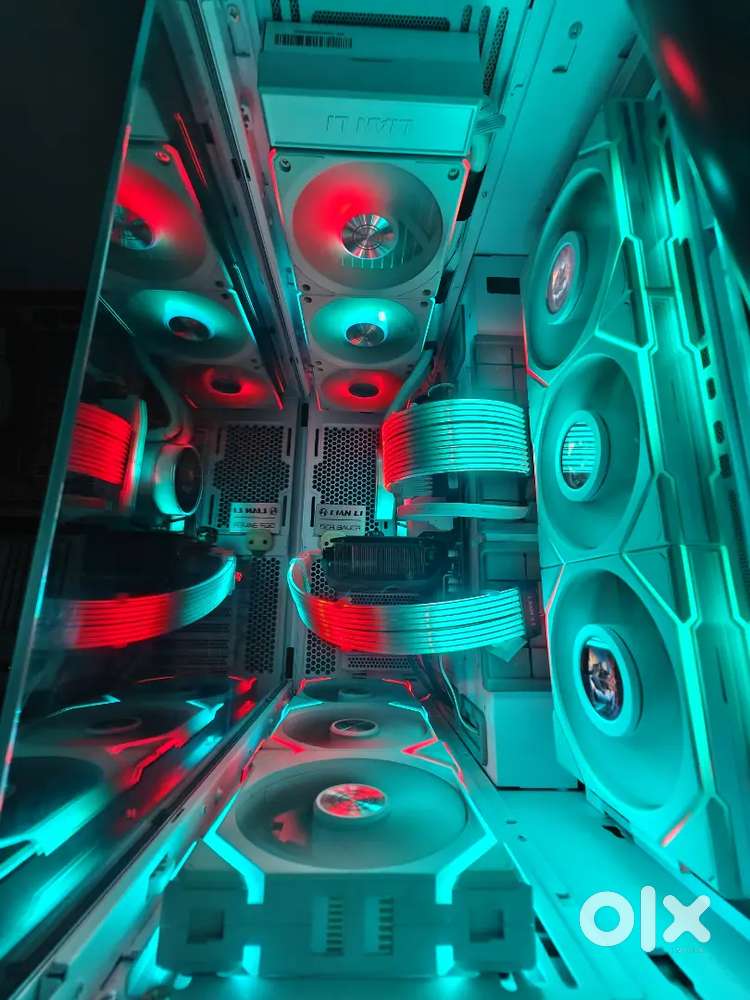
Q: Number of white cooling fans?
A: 9